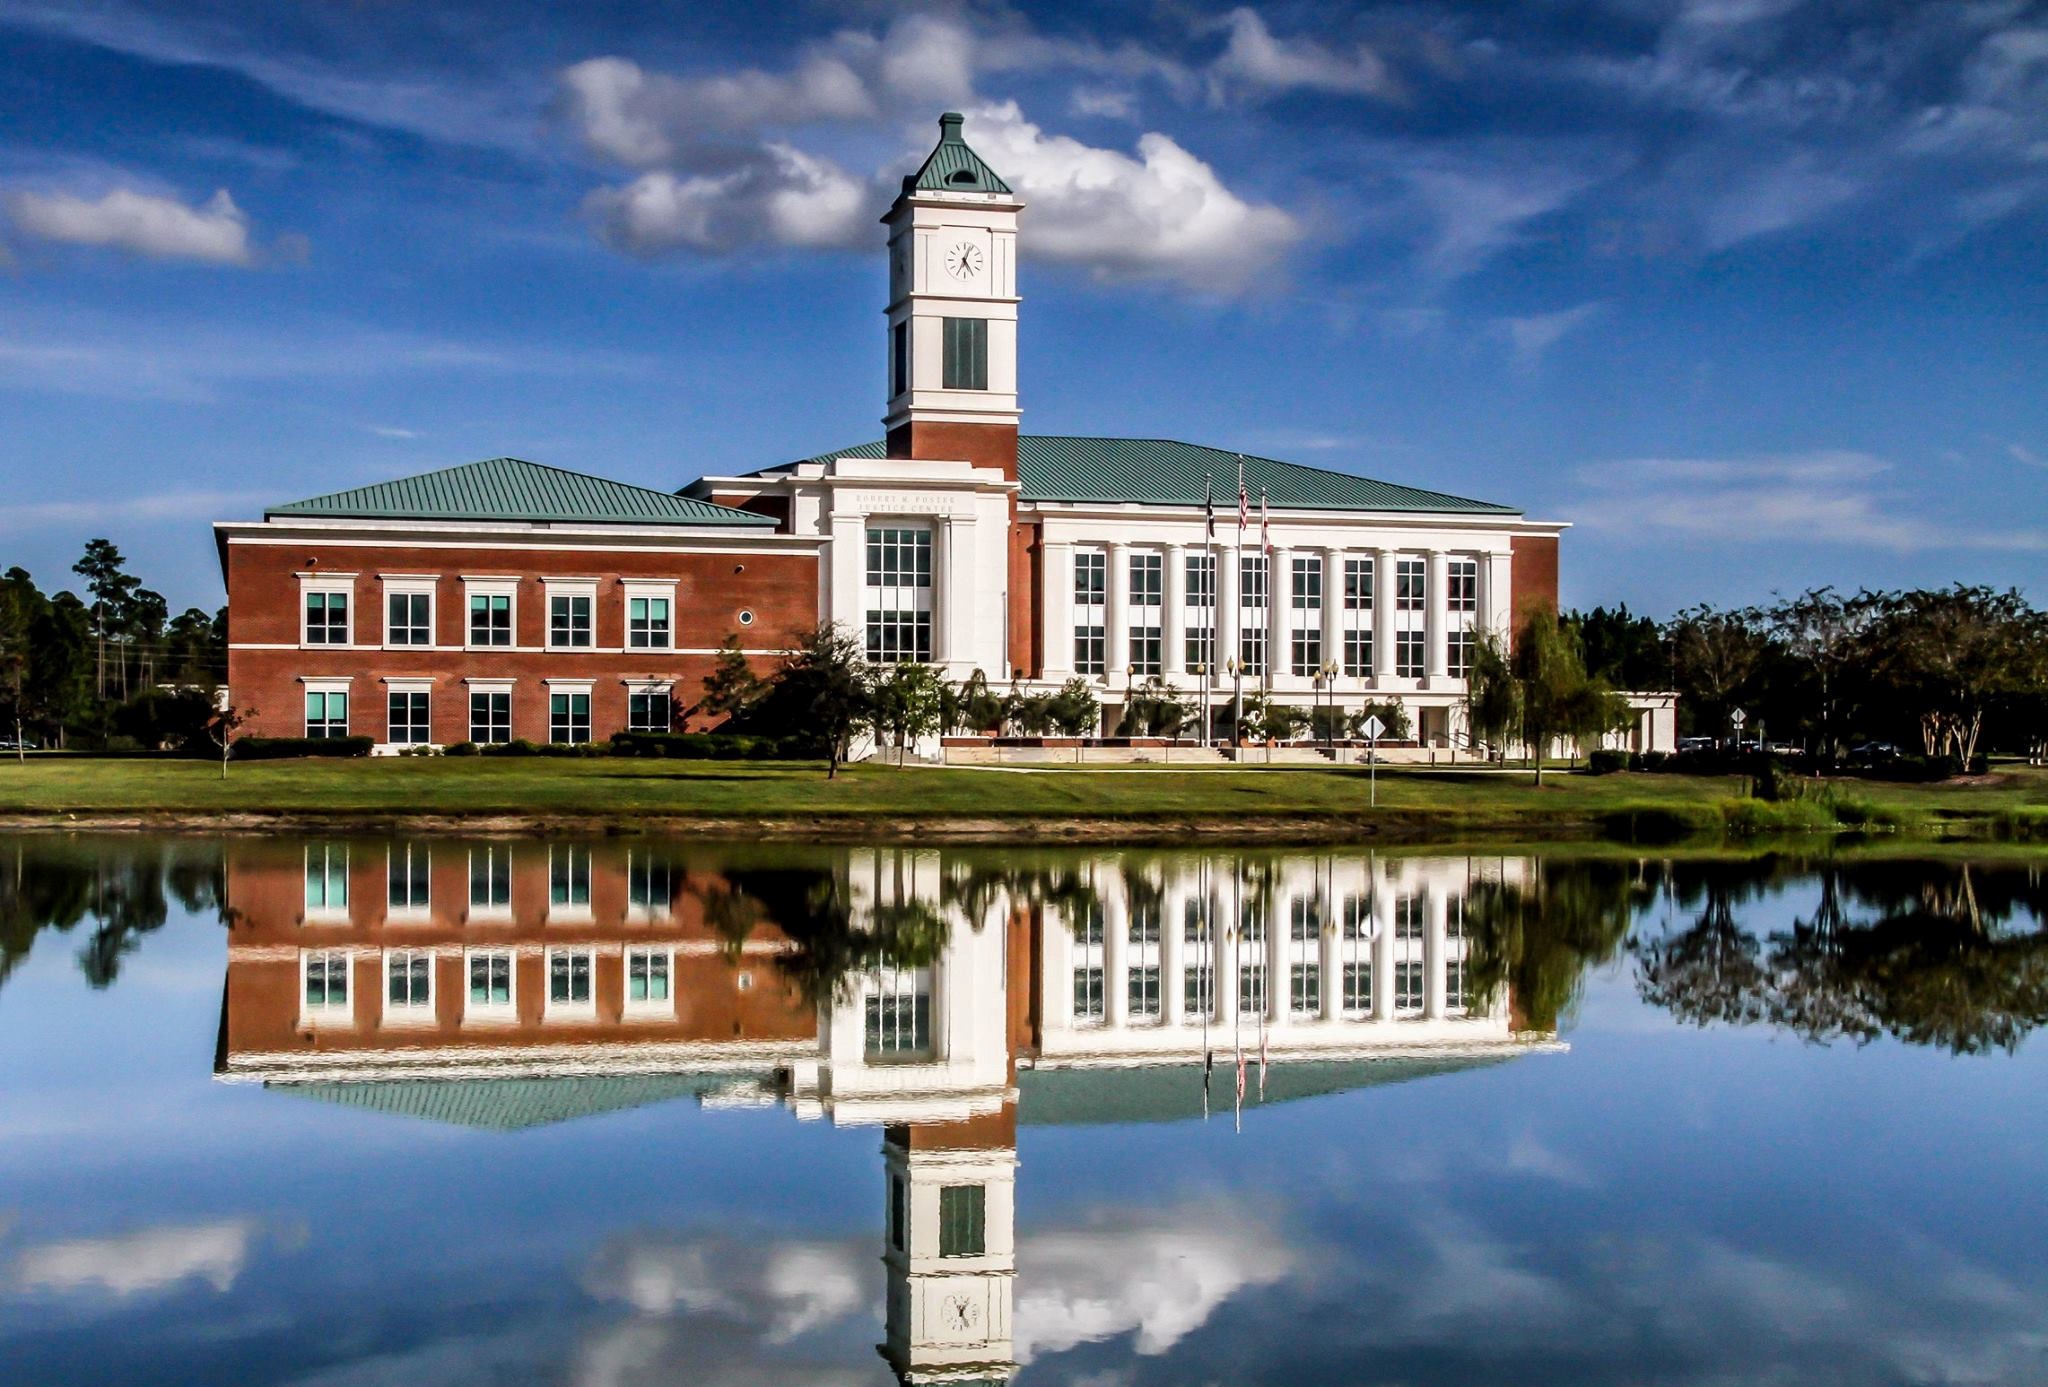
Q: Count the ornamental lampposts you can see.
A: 5